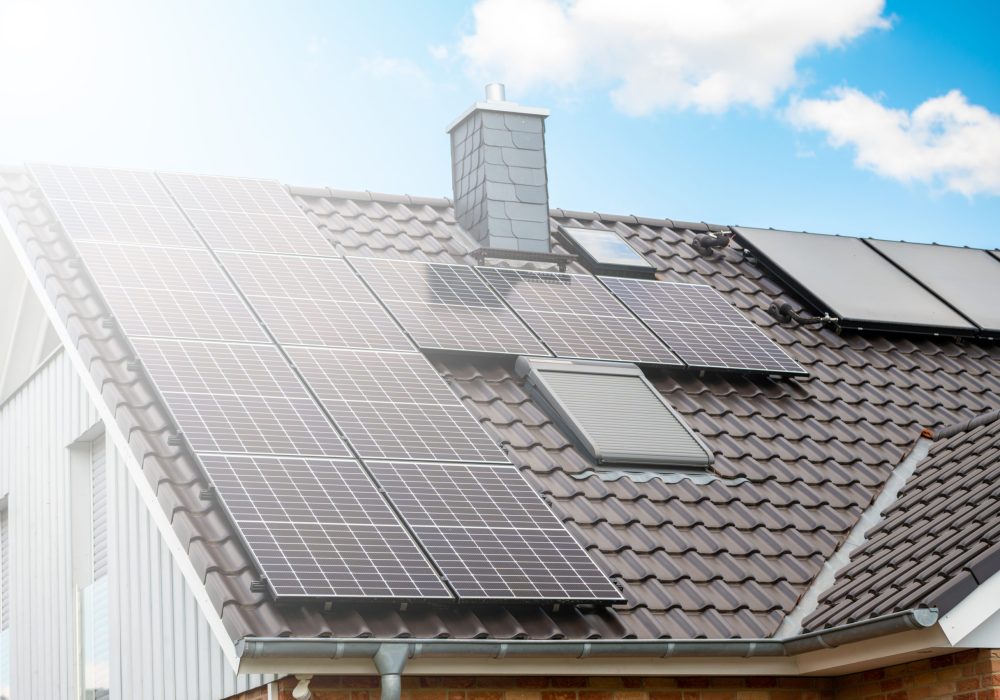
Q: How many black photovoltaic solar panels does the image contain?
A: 11